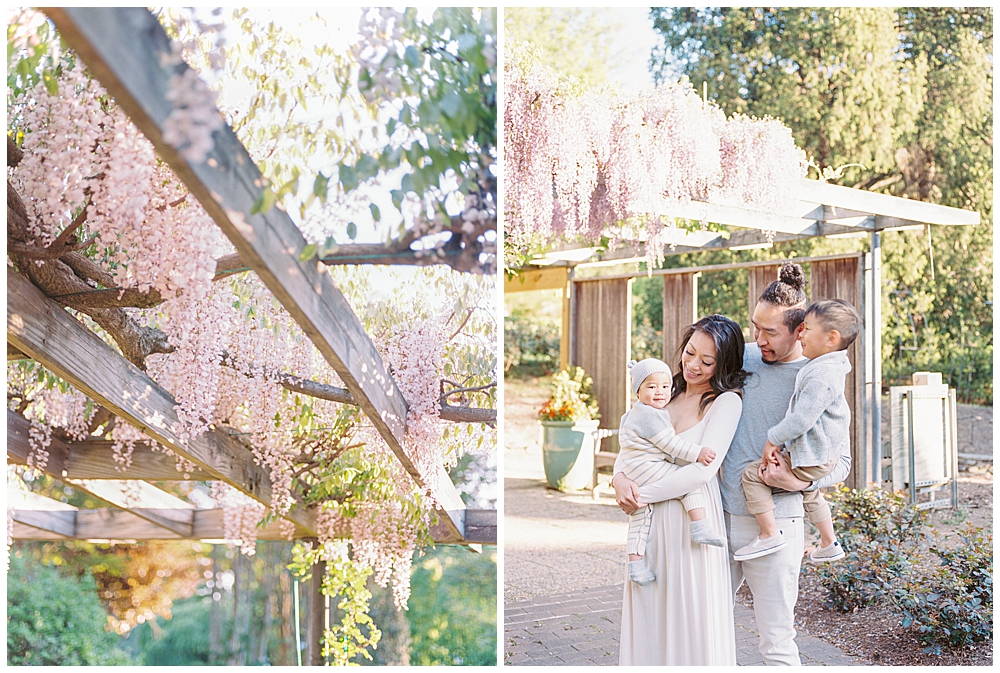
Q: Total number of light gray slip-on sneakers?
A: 2